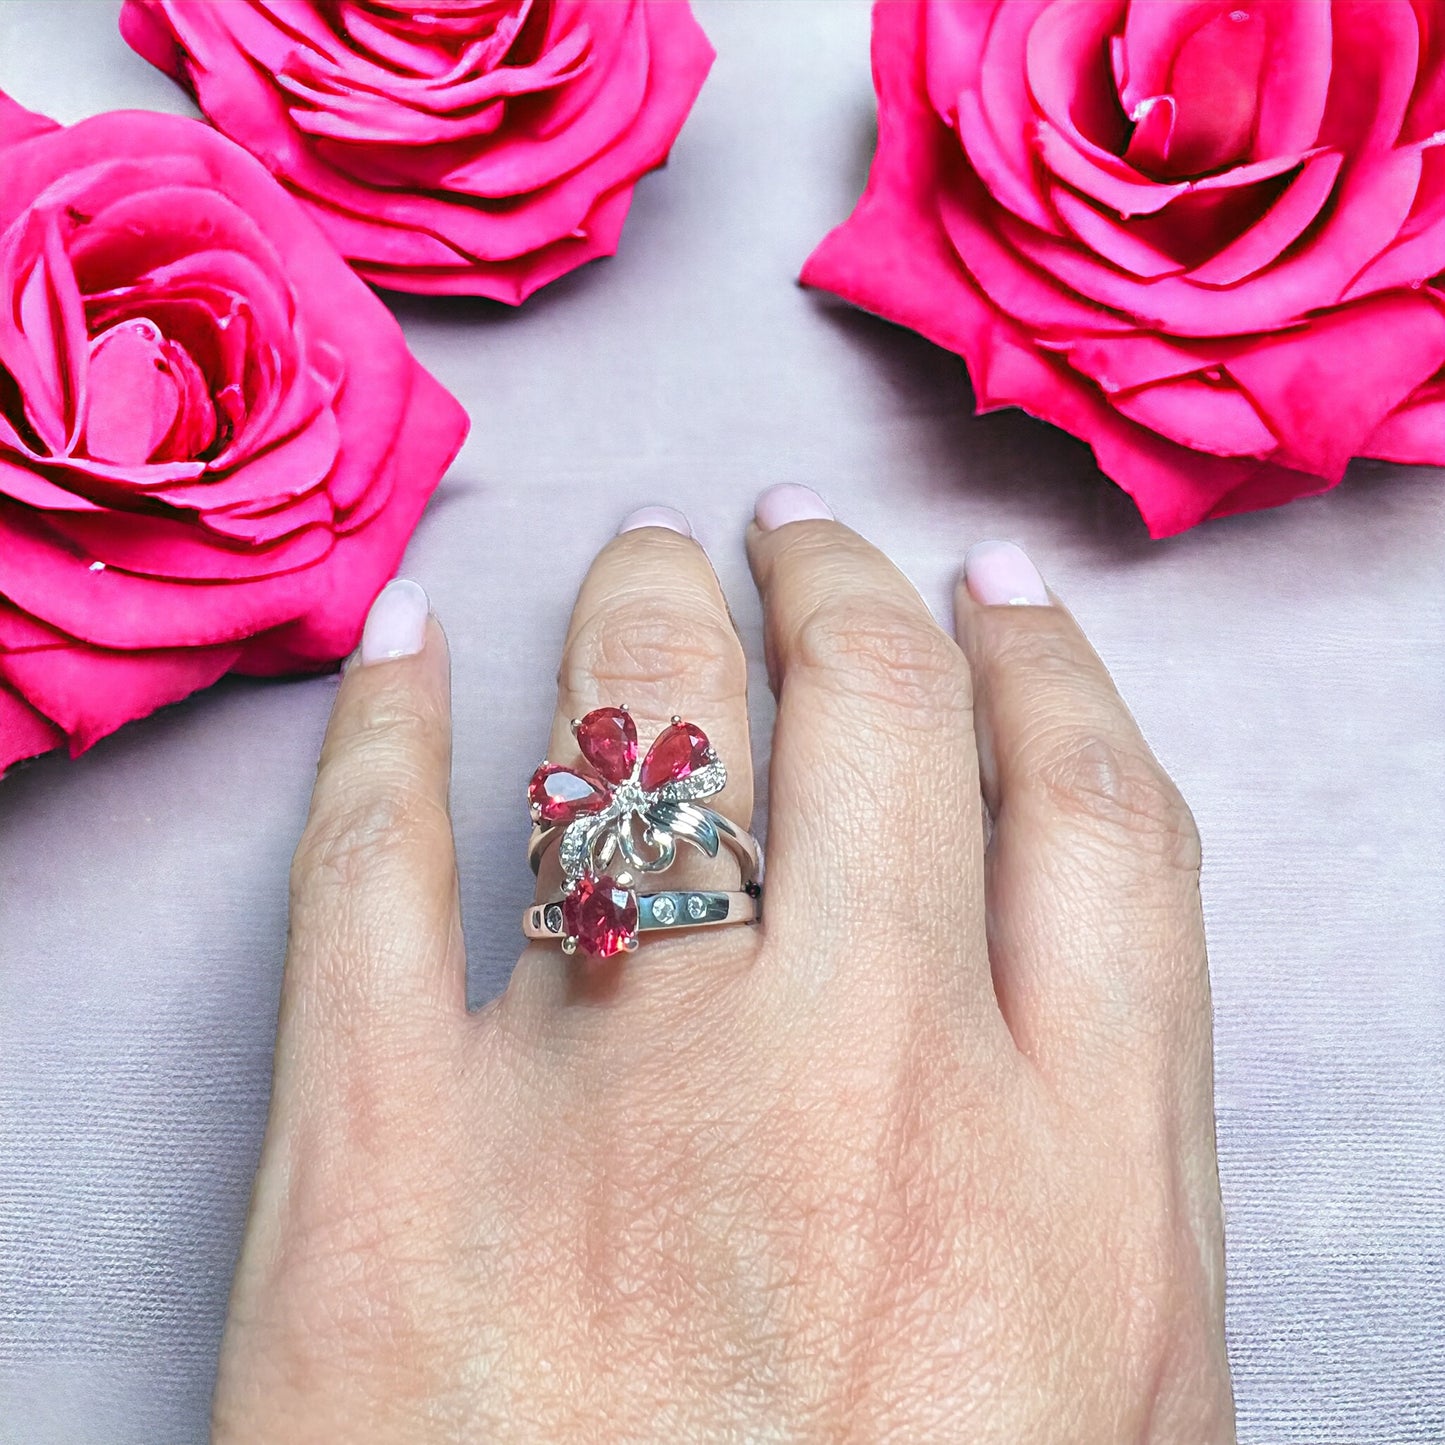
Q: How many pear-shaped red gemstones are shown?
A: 3